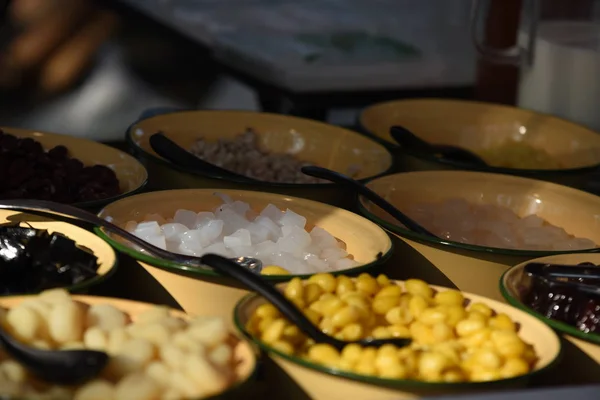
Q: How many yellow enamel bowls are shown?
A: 9